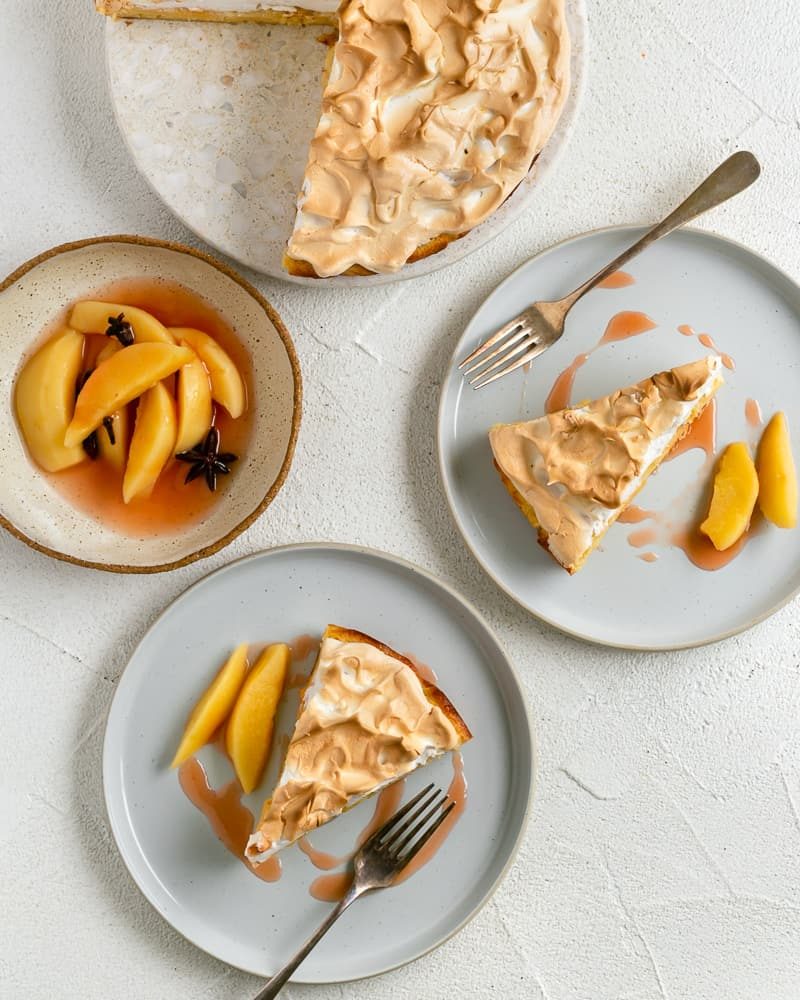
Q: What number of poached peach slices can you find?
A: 11